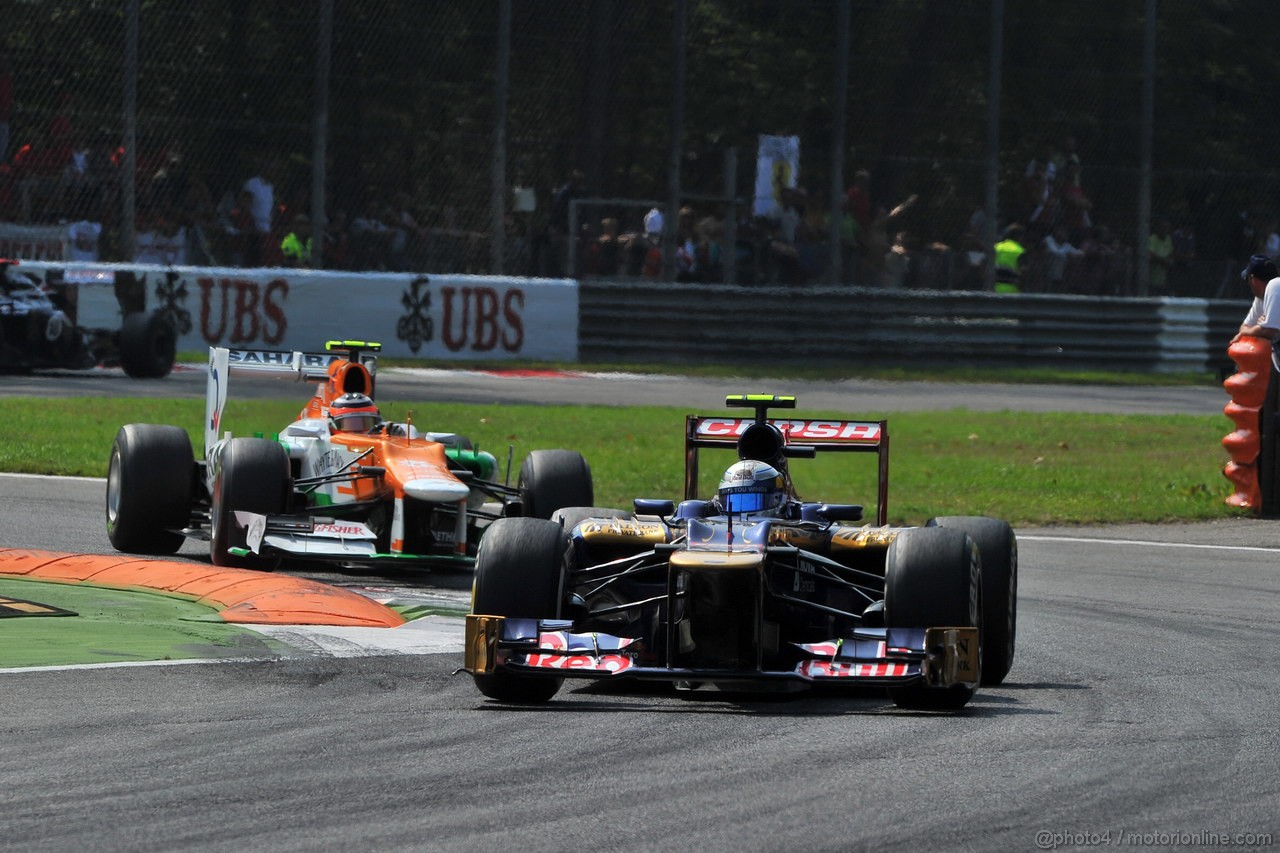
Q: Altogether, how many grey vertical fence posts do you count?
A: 7